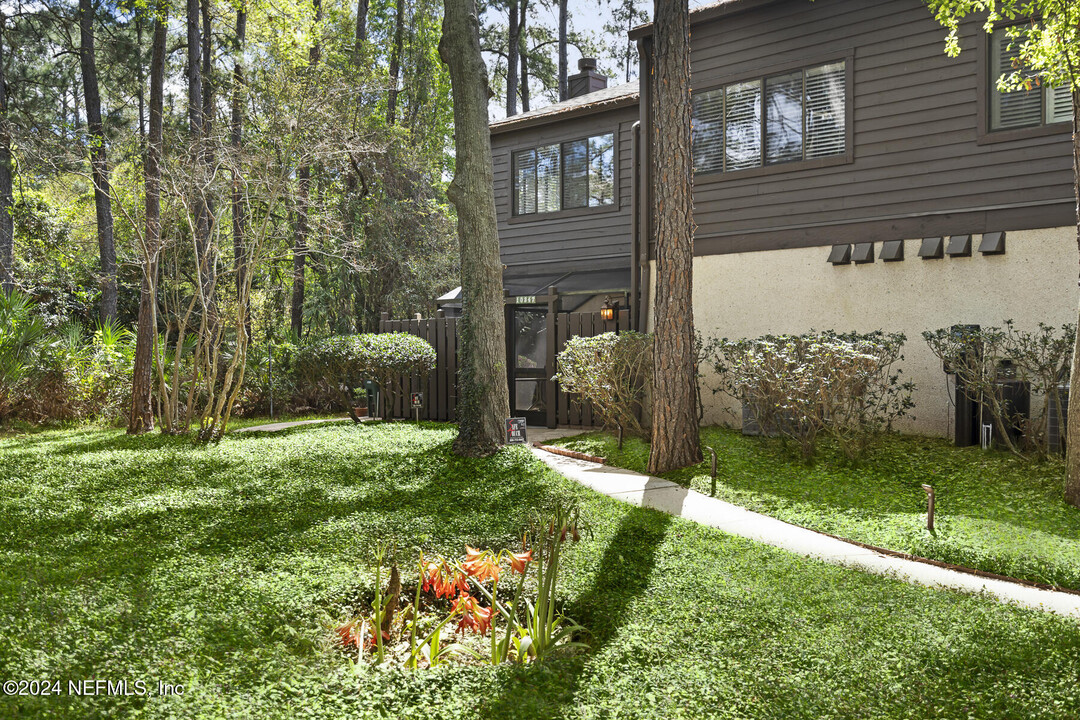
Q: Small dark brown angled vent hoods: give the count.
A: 6